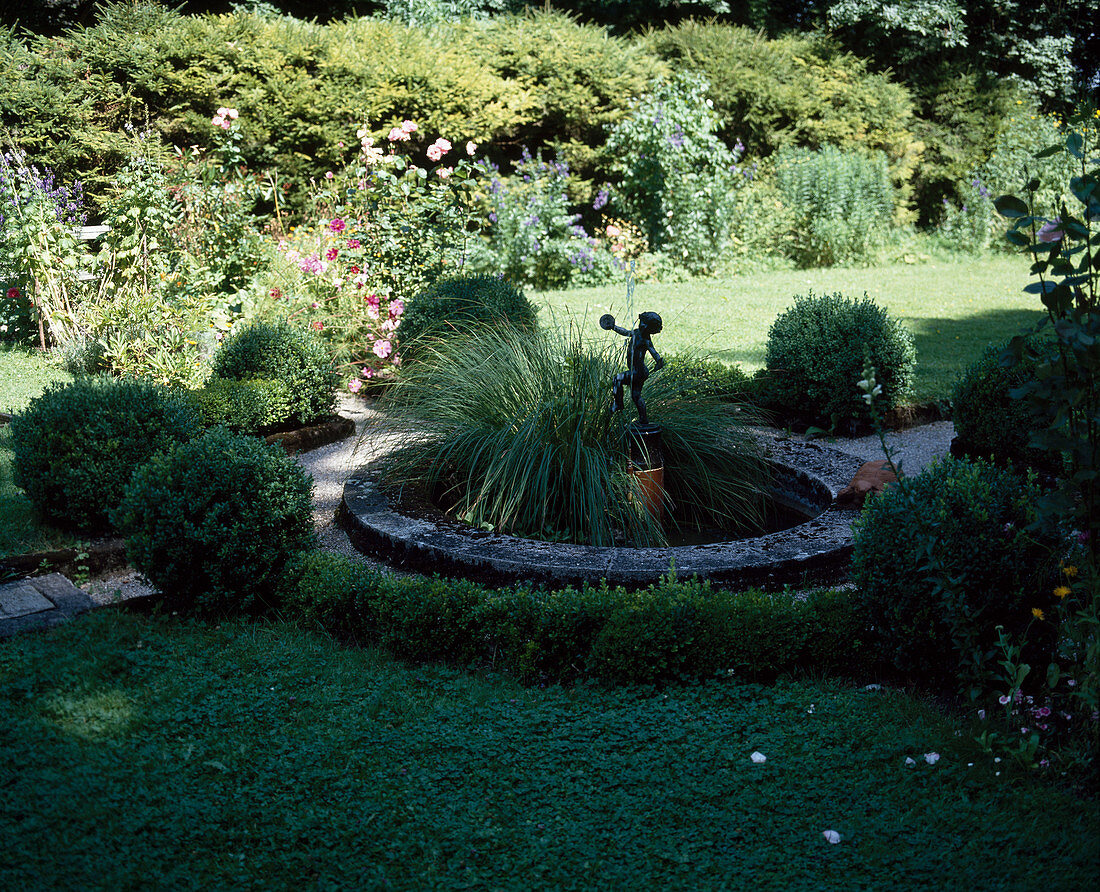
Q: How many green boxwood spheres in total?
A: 7